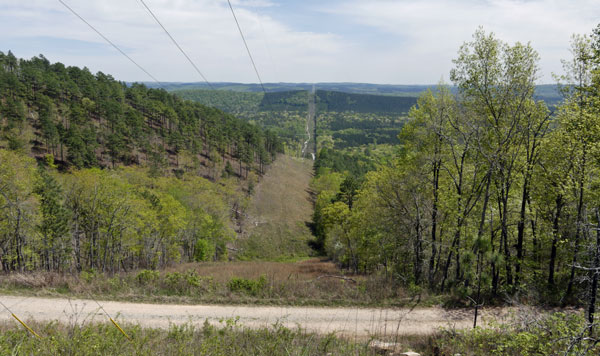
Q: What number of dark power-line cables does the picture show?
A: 3